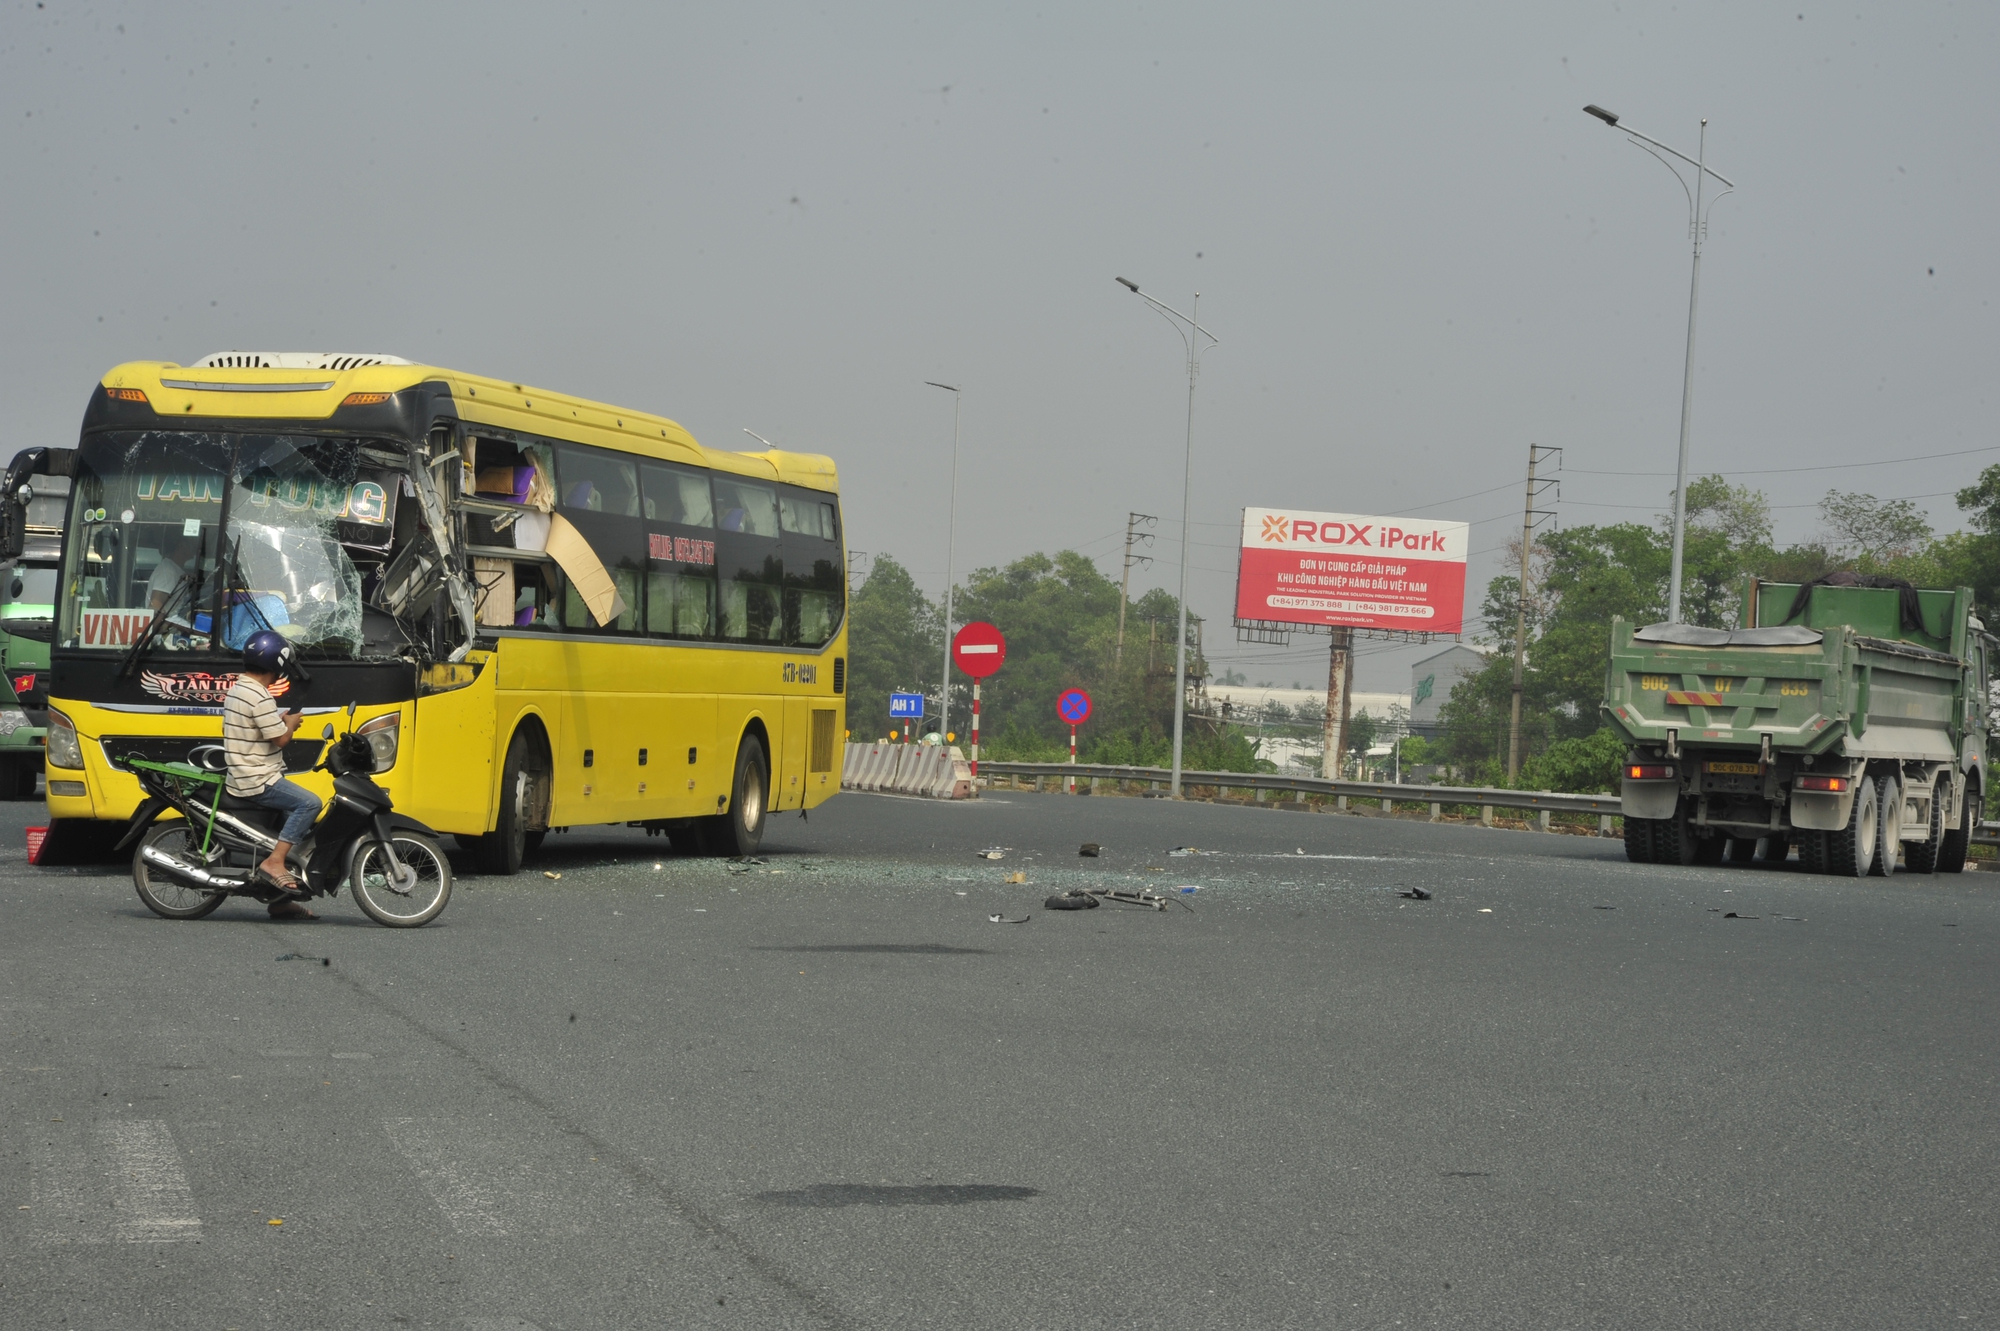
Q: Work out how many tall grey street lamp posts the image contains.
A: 3